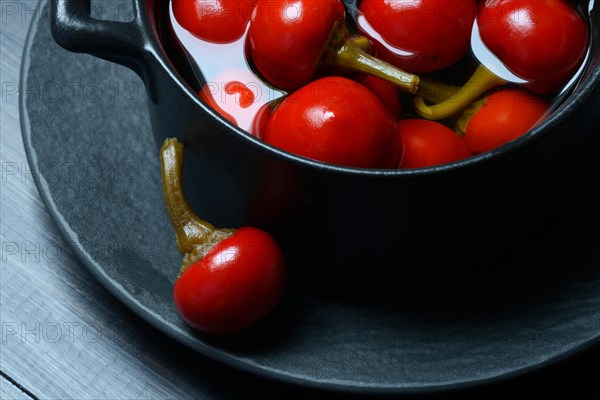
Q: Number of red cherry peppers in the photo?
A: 10